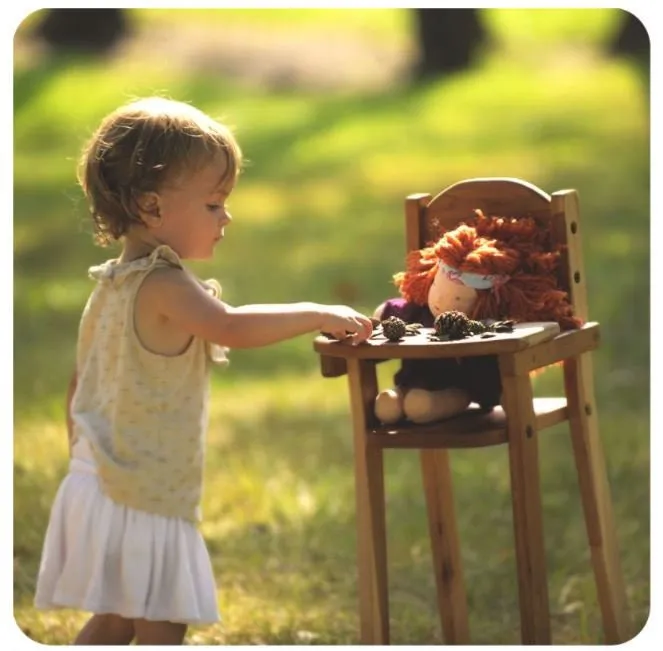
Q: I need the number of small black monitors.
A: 0